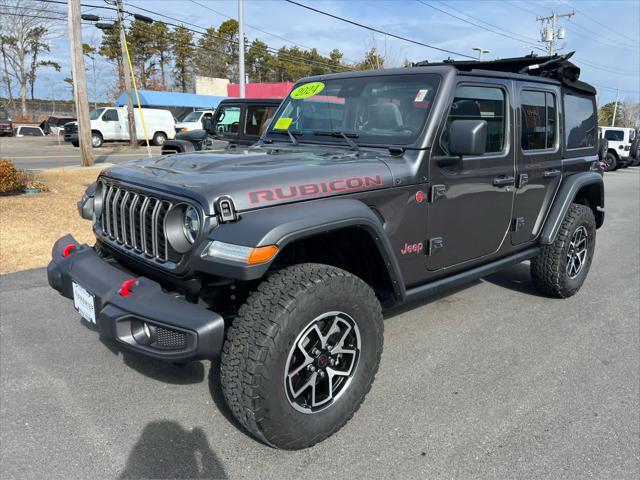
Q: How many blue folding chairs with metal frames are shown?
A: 0